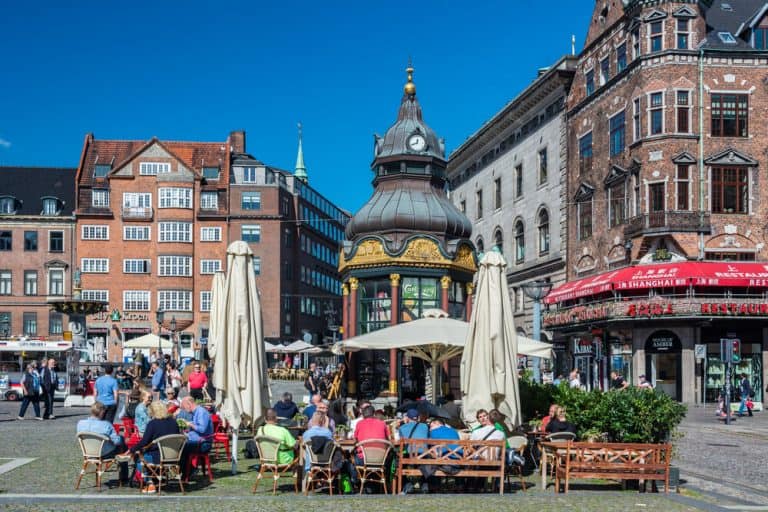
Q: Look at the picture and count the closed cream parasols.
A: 3